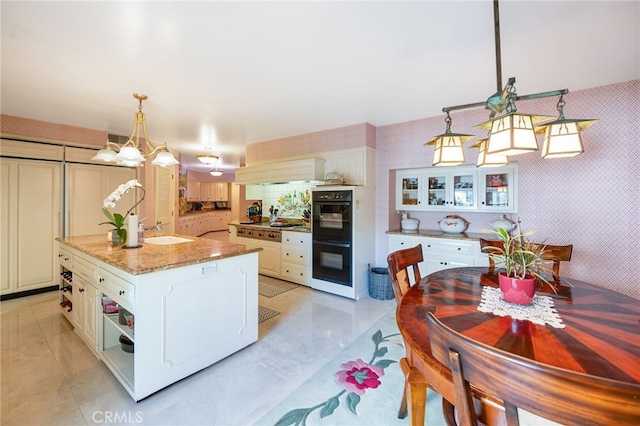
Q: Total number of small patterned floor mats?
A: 2